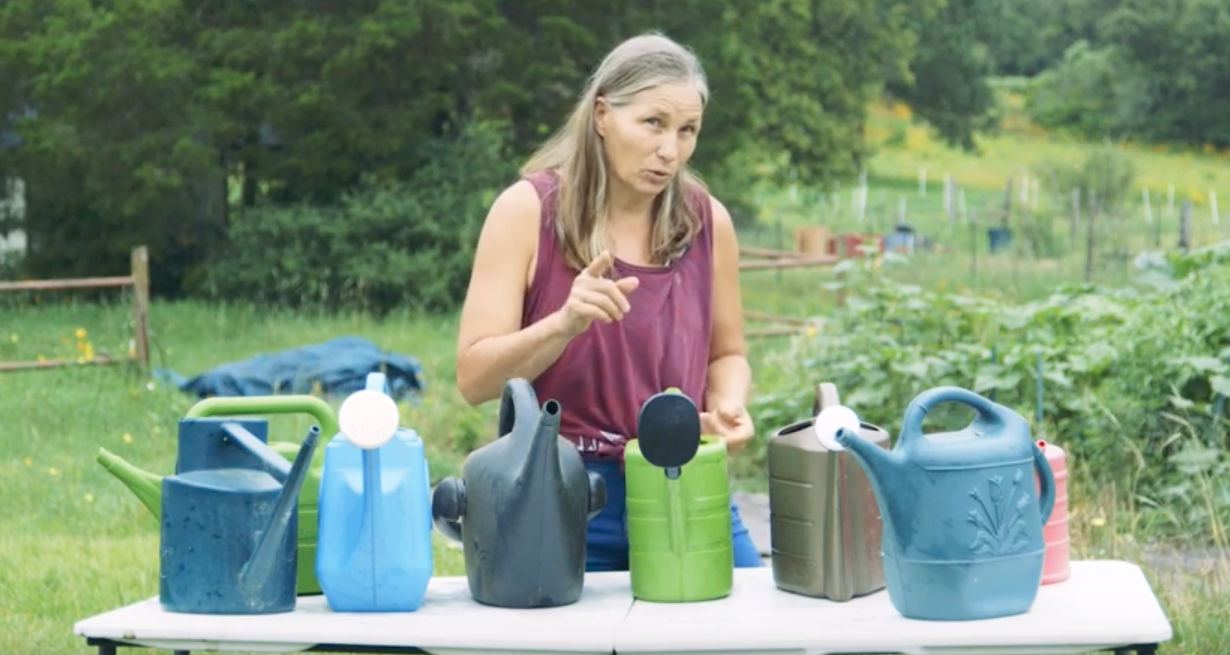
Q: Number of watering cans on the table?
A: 8